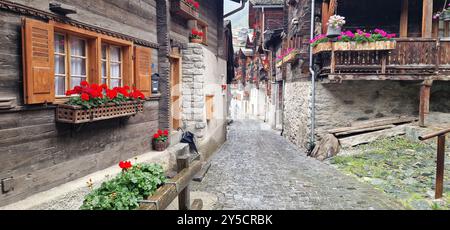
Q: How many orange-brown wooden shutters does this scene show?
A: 2